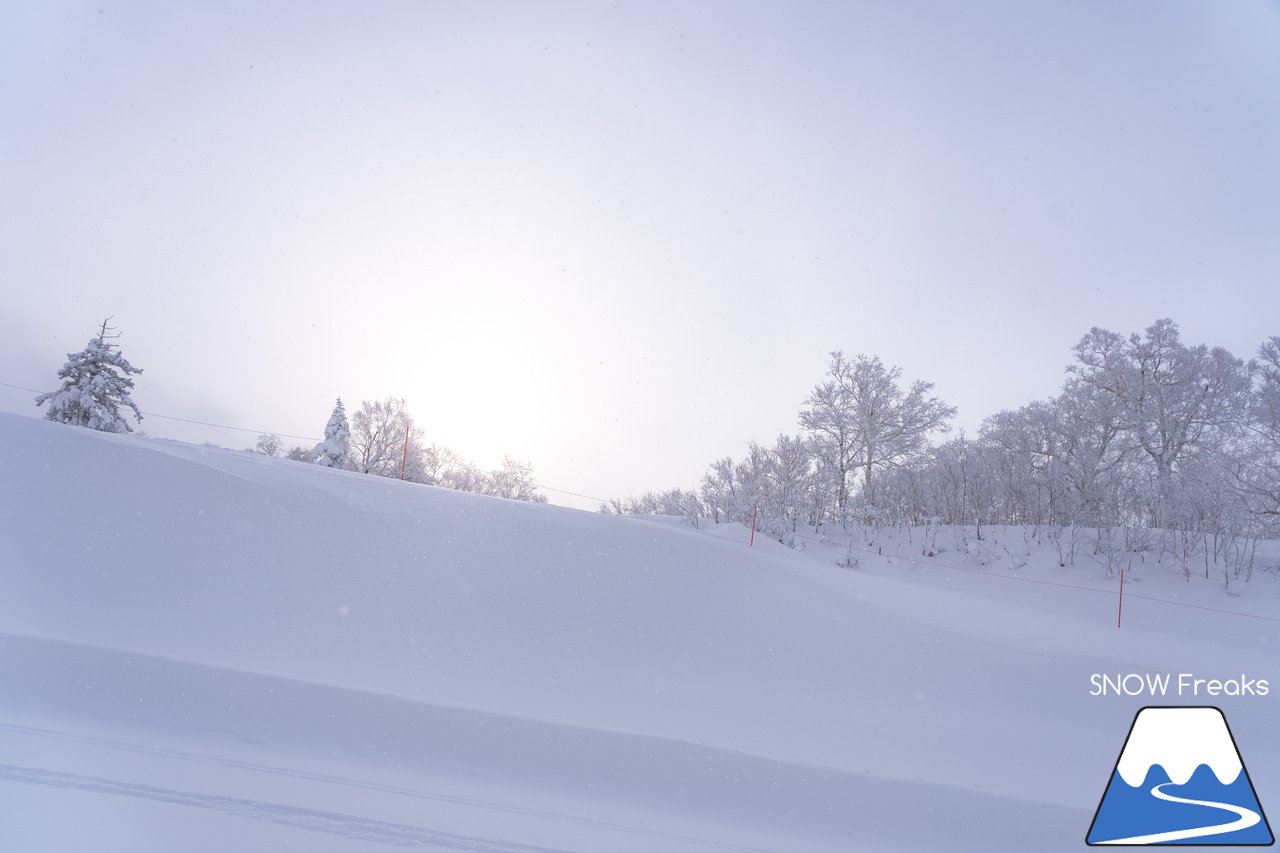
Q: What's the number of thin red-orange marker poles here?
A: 3